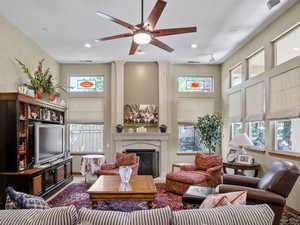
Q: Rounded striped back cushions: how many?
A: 3